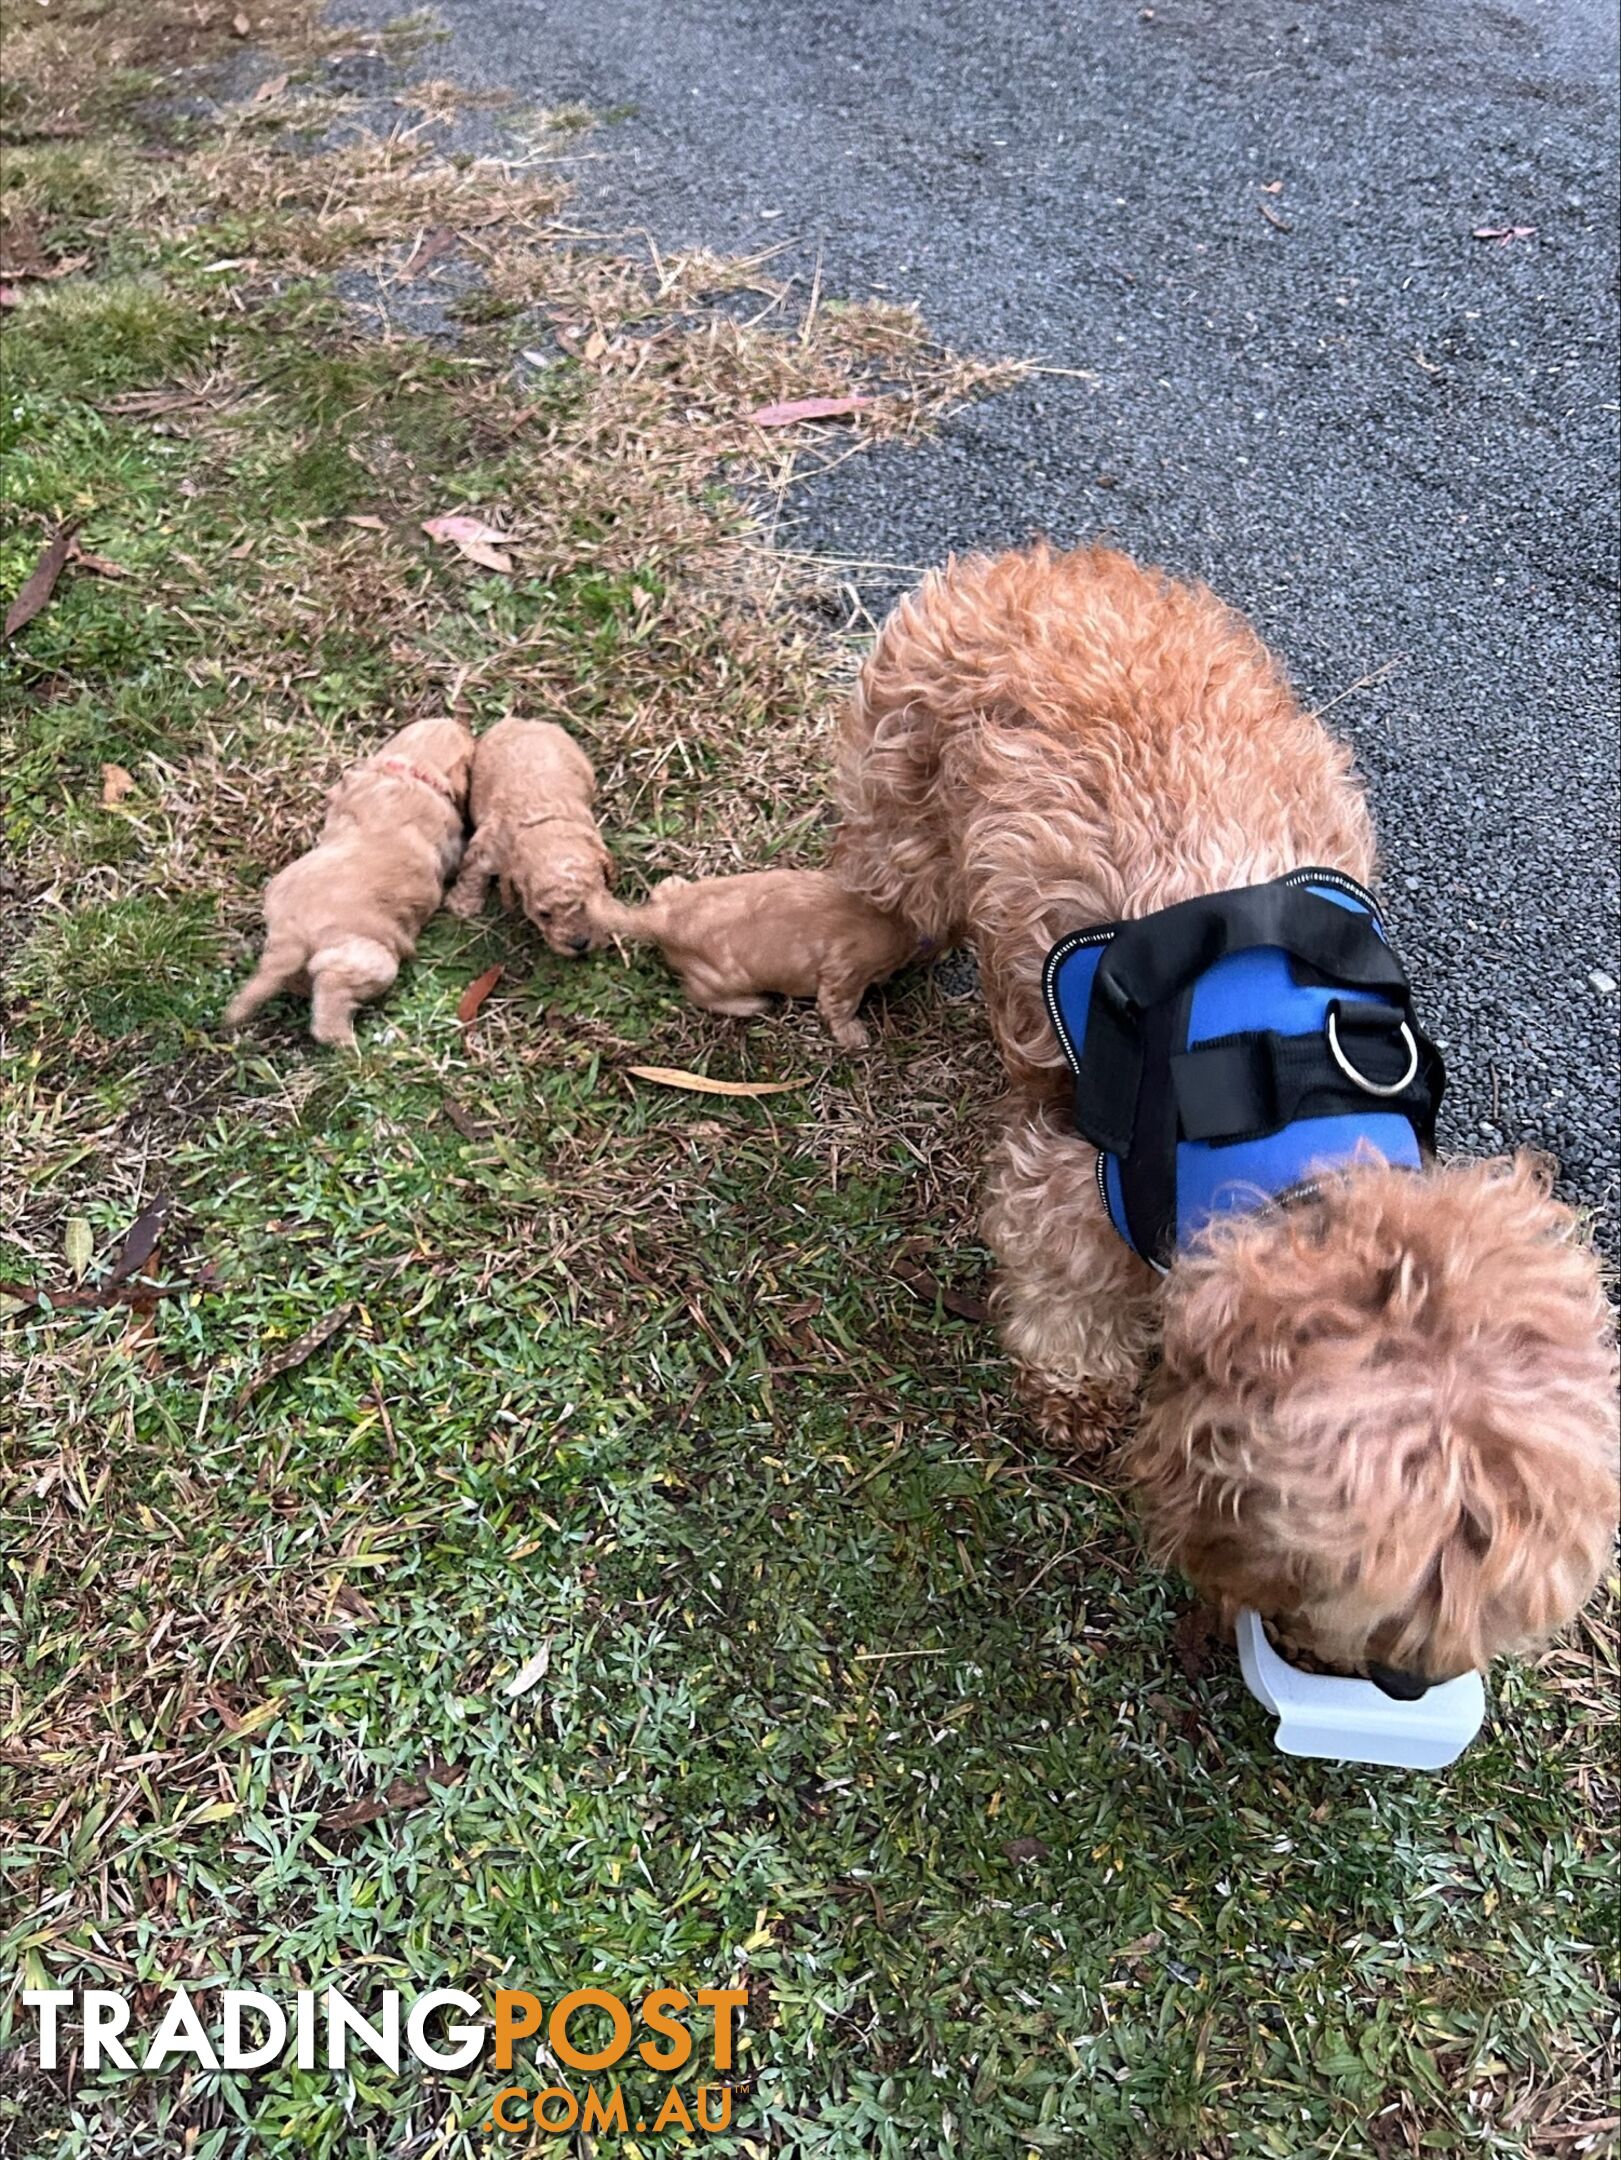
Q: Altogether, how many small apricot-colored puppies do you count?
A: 3